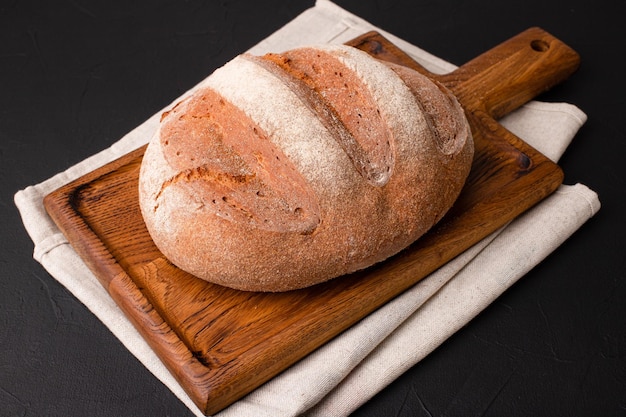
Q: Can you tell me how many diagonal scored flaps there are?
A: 3